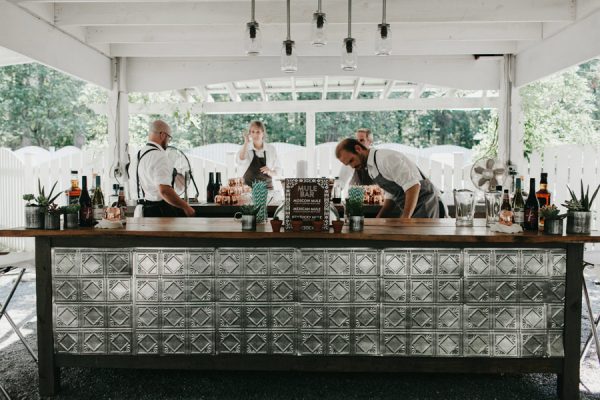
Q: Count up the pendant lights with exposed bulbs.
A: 5